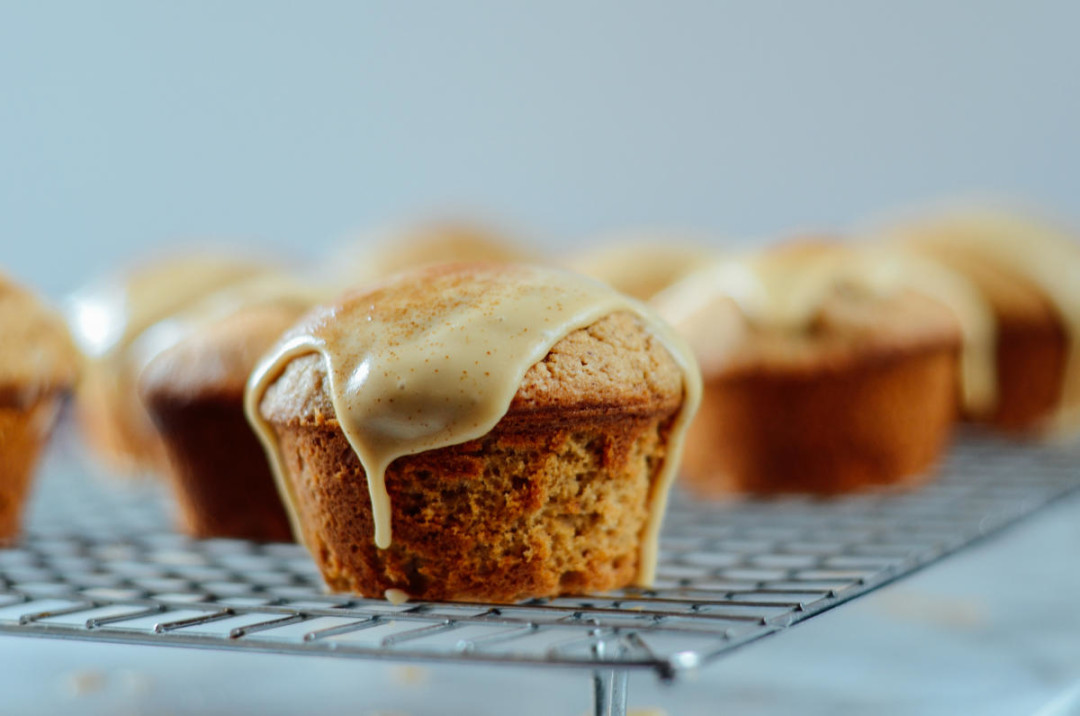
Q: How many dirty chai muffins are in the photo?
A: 8